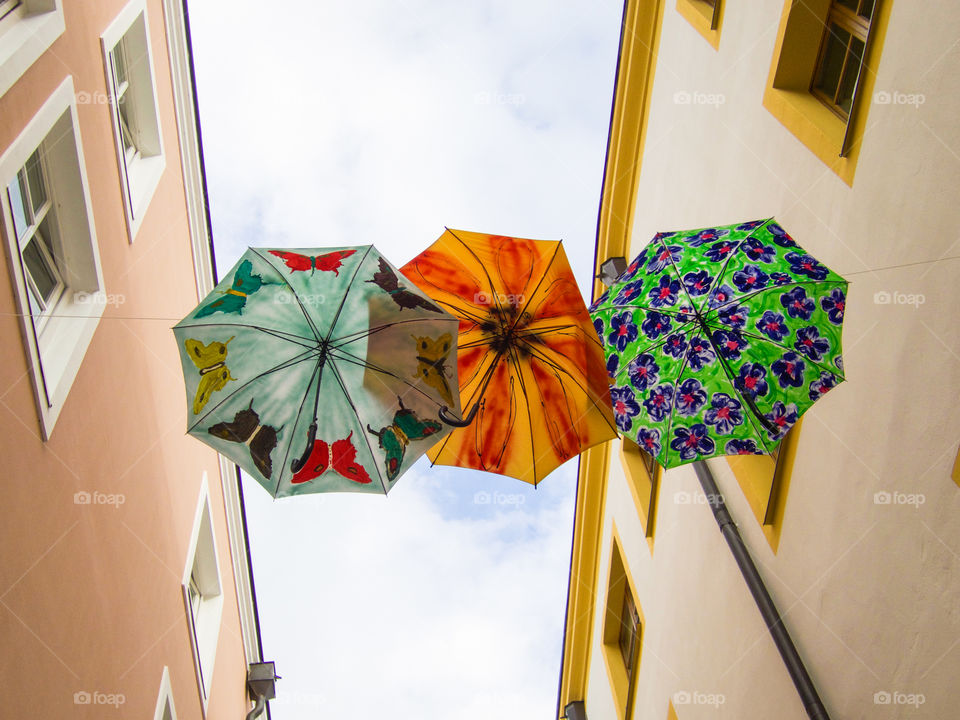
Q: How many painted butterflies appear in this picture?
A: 8